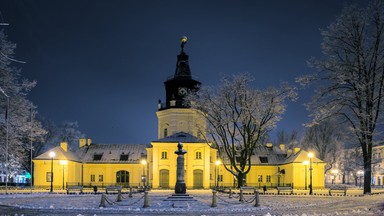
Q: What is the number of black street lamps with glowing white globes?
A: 6